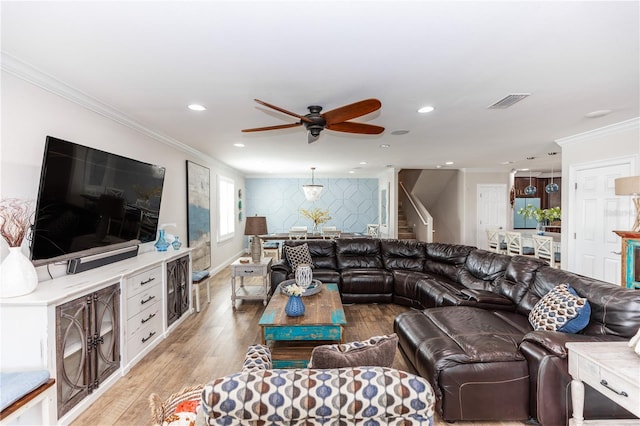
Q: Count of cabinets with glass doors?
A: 2